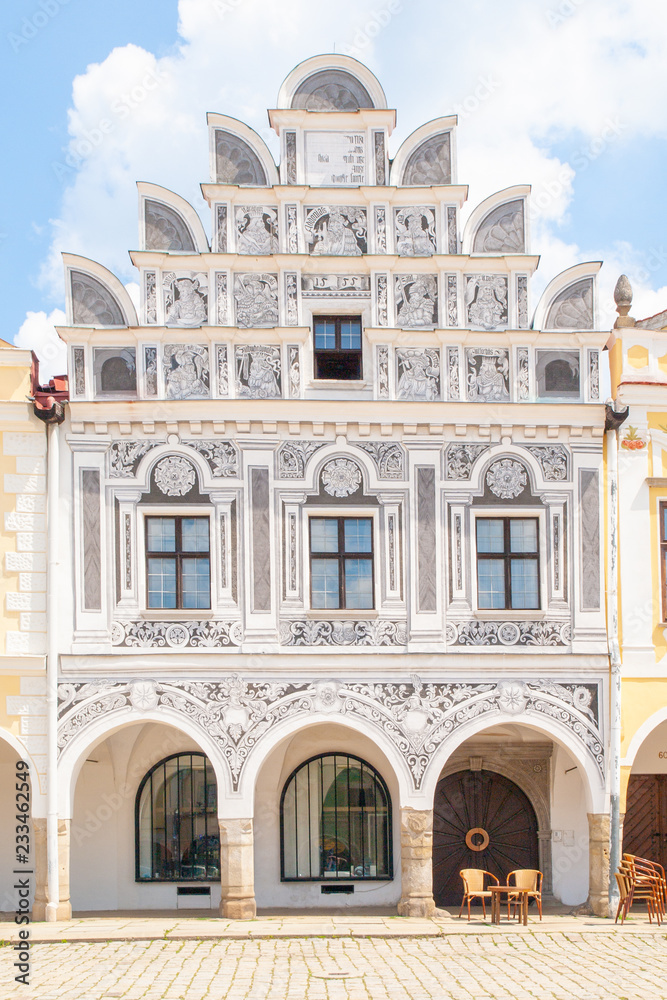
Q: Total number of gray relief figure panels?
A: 11